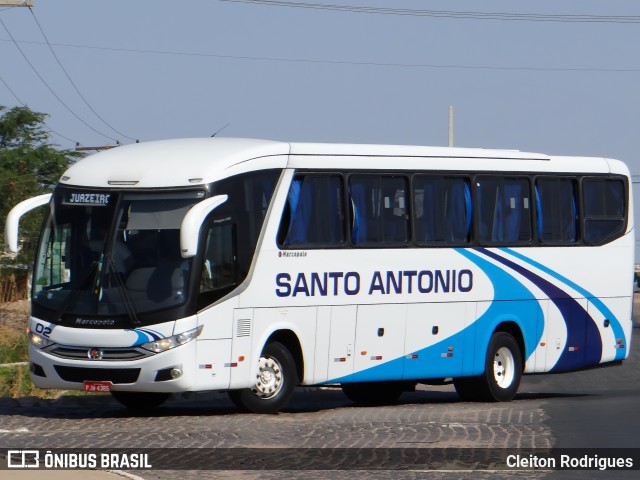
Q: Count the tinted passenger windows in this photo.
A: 6